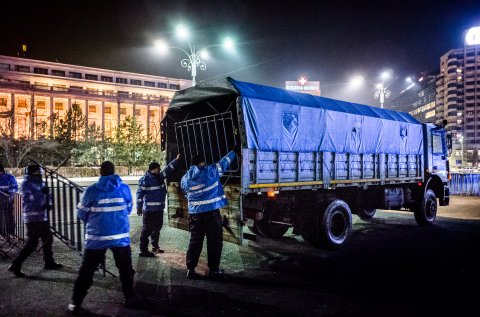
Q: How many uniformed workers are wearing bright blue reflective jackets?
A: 5